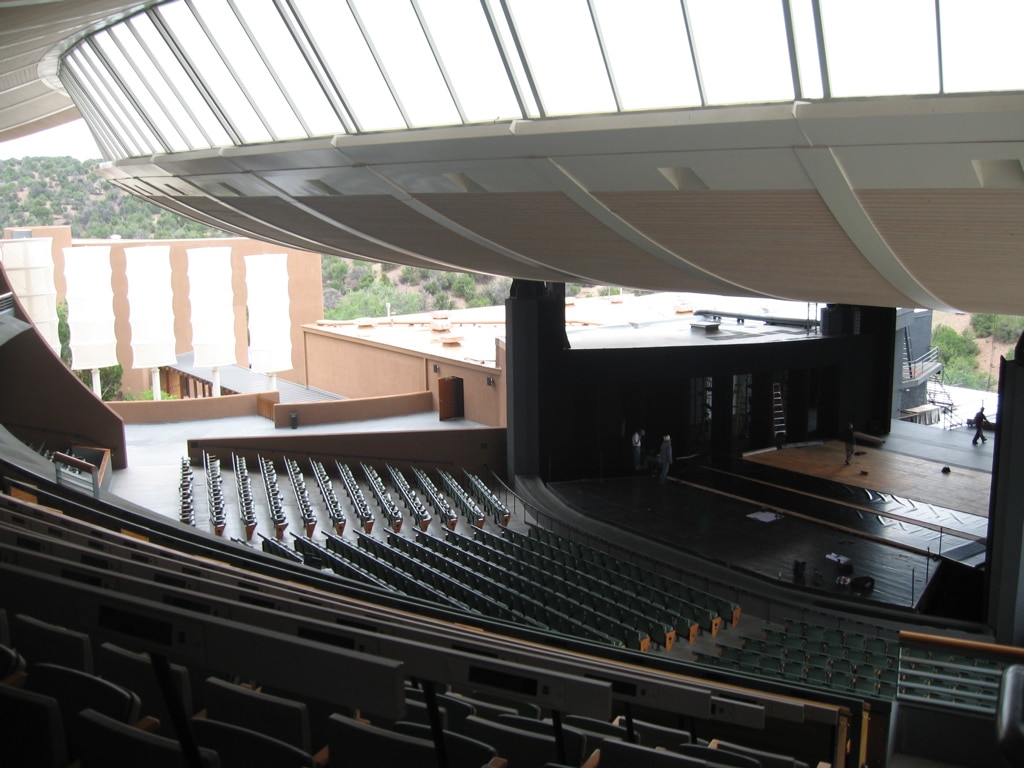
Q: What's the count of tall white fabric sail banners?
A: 5